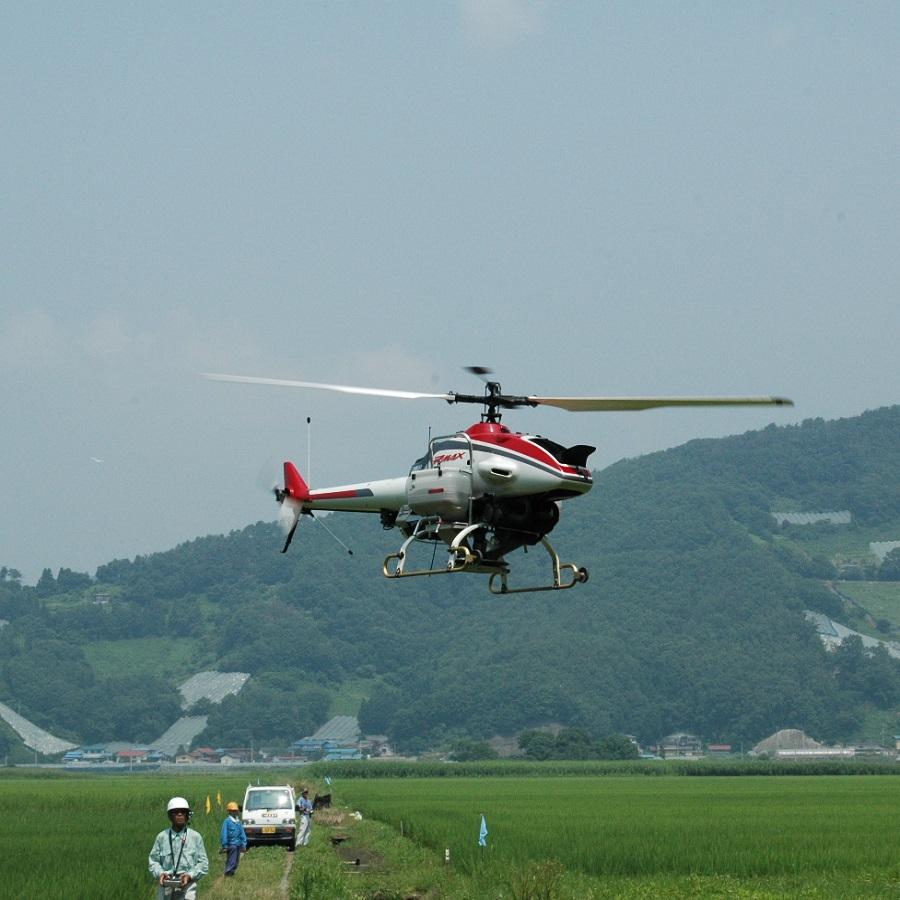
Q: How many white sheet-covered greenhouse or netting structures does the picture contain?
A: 7